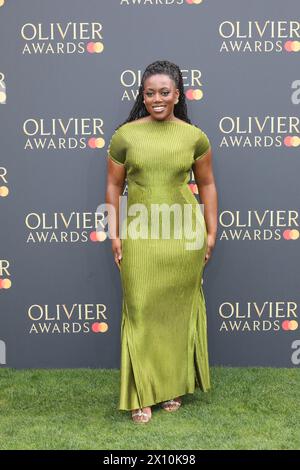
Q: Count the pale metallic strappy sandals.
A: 2